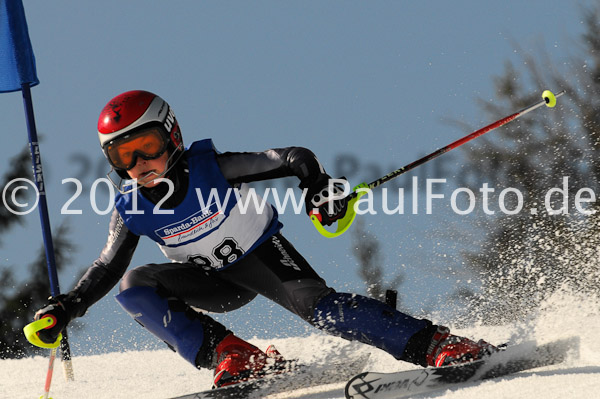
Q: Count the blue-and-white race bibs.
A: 1